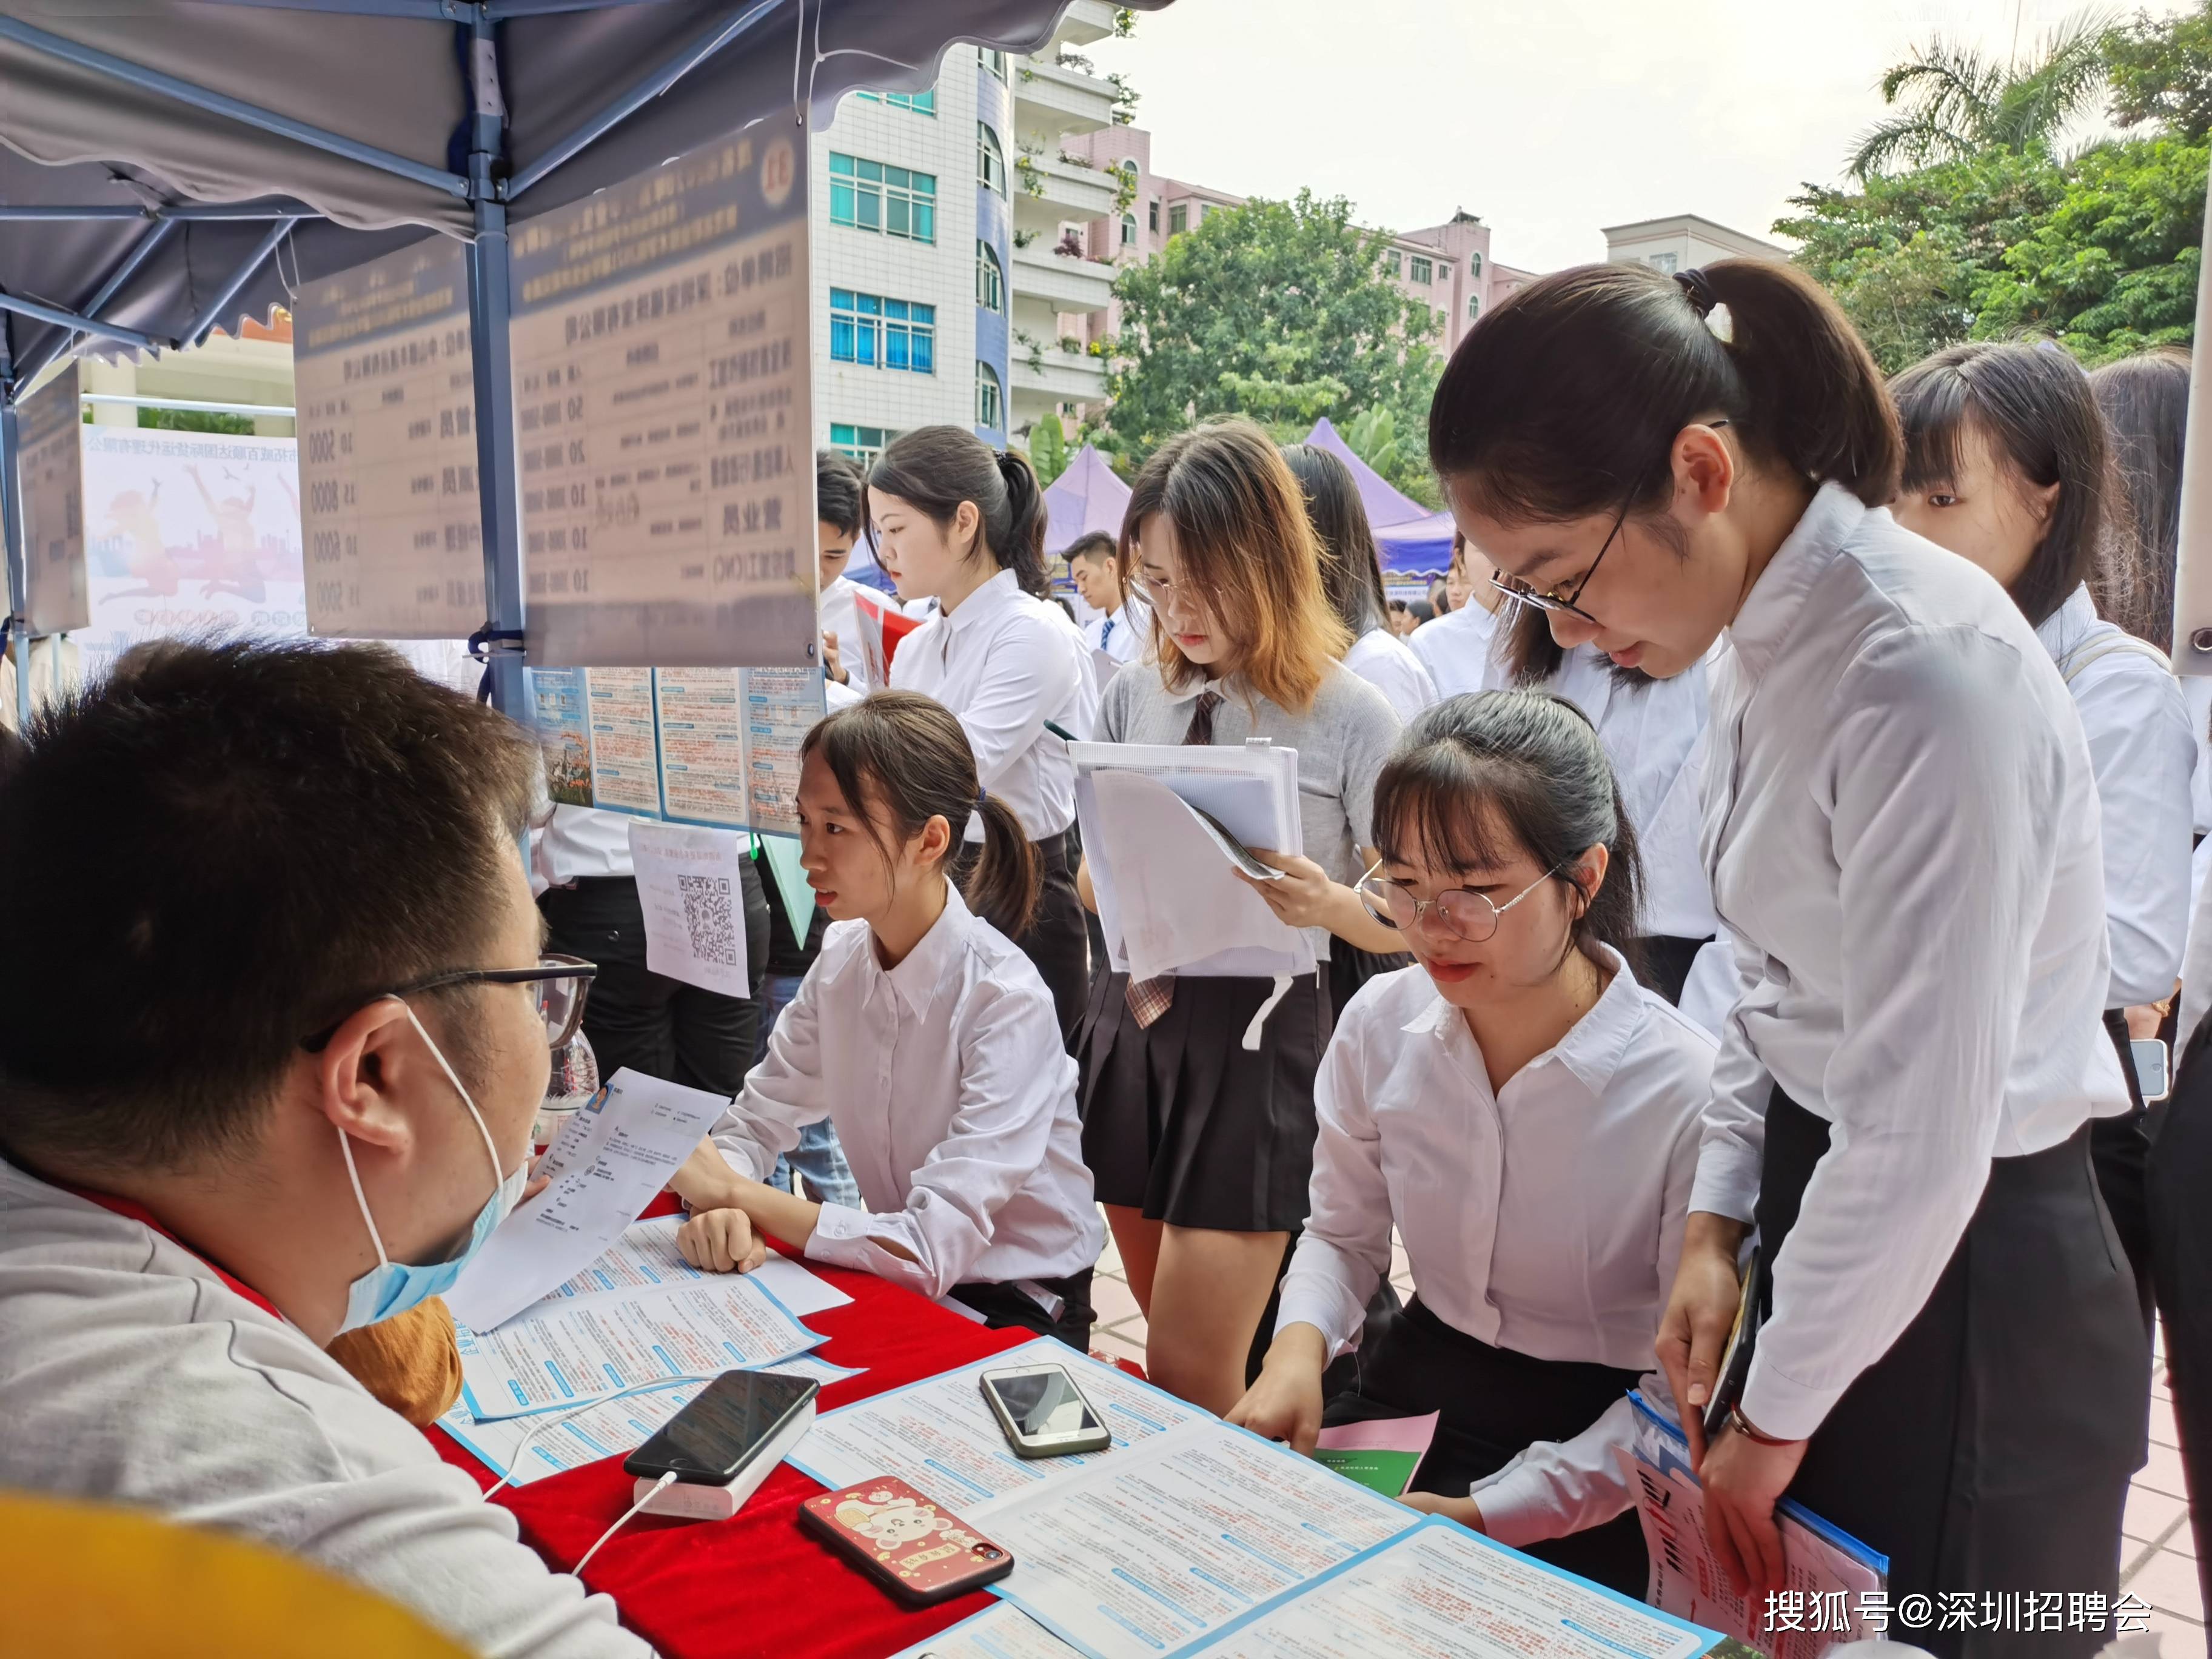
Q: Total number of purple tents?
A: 2